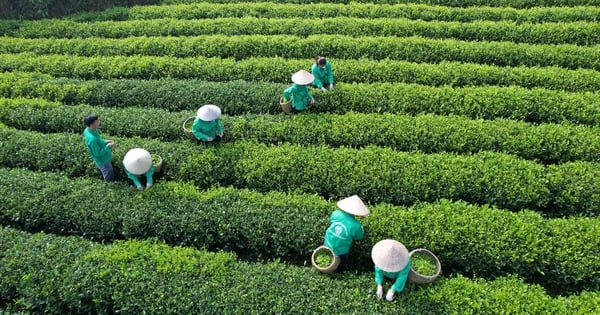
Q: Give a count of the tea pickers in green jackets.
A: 7